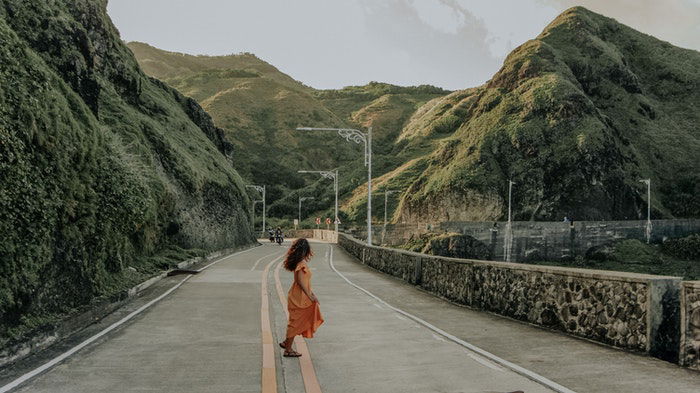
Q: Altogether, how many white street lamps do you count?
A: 8